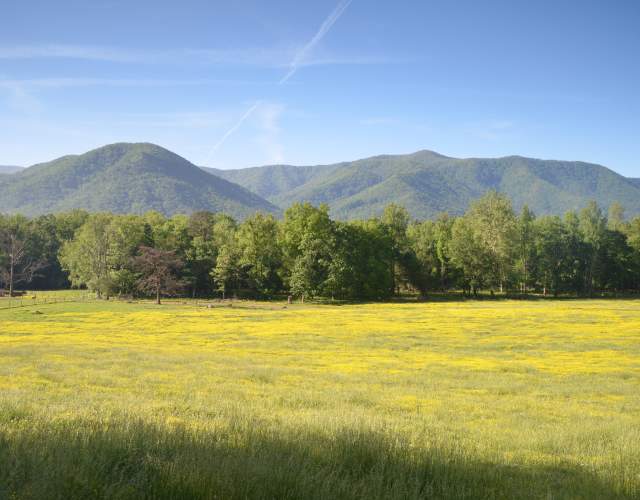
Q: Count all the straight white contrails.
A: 2